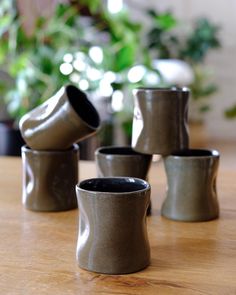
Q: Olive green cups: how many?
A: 6